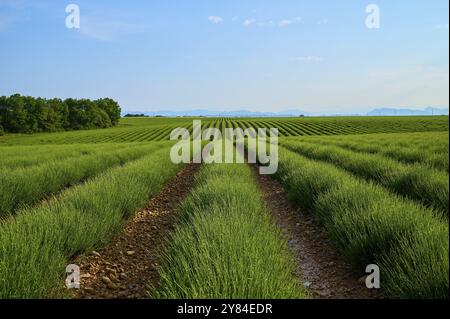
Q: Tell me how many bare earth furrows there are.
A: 2